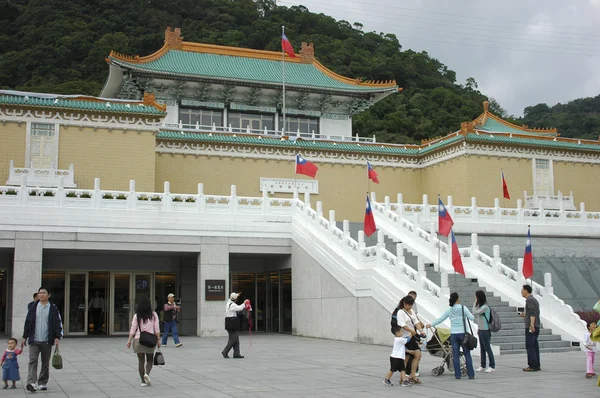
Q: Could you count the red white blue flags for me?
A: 8